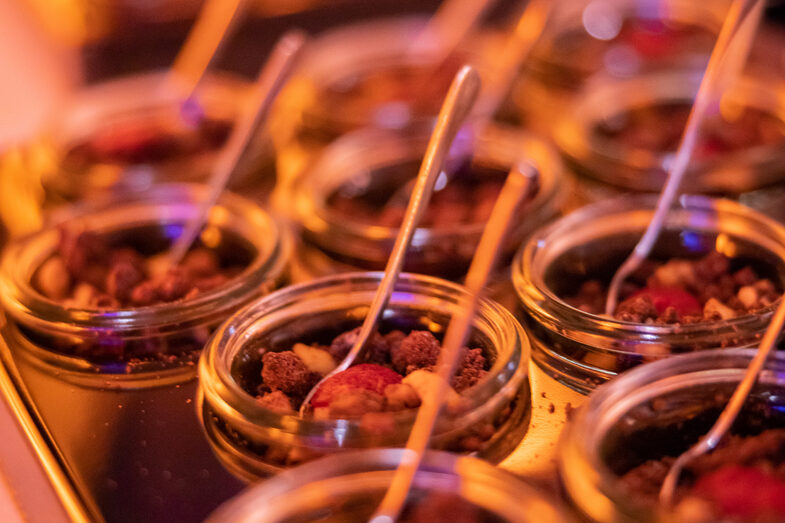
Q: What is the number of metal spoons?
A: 9